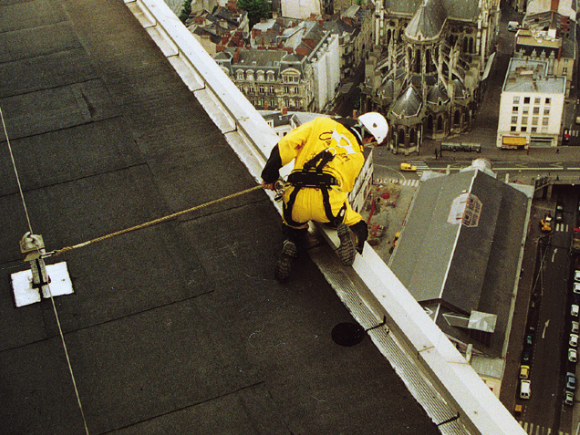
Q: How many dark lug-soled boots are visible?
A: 2